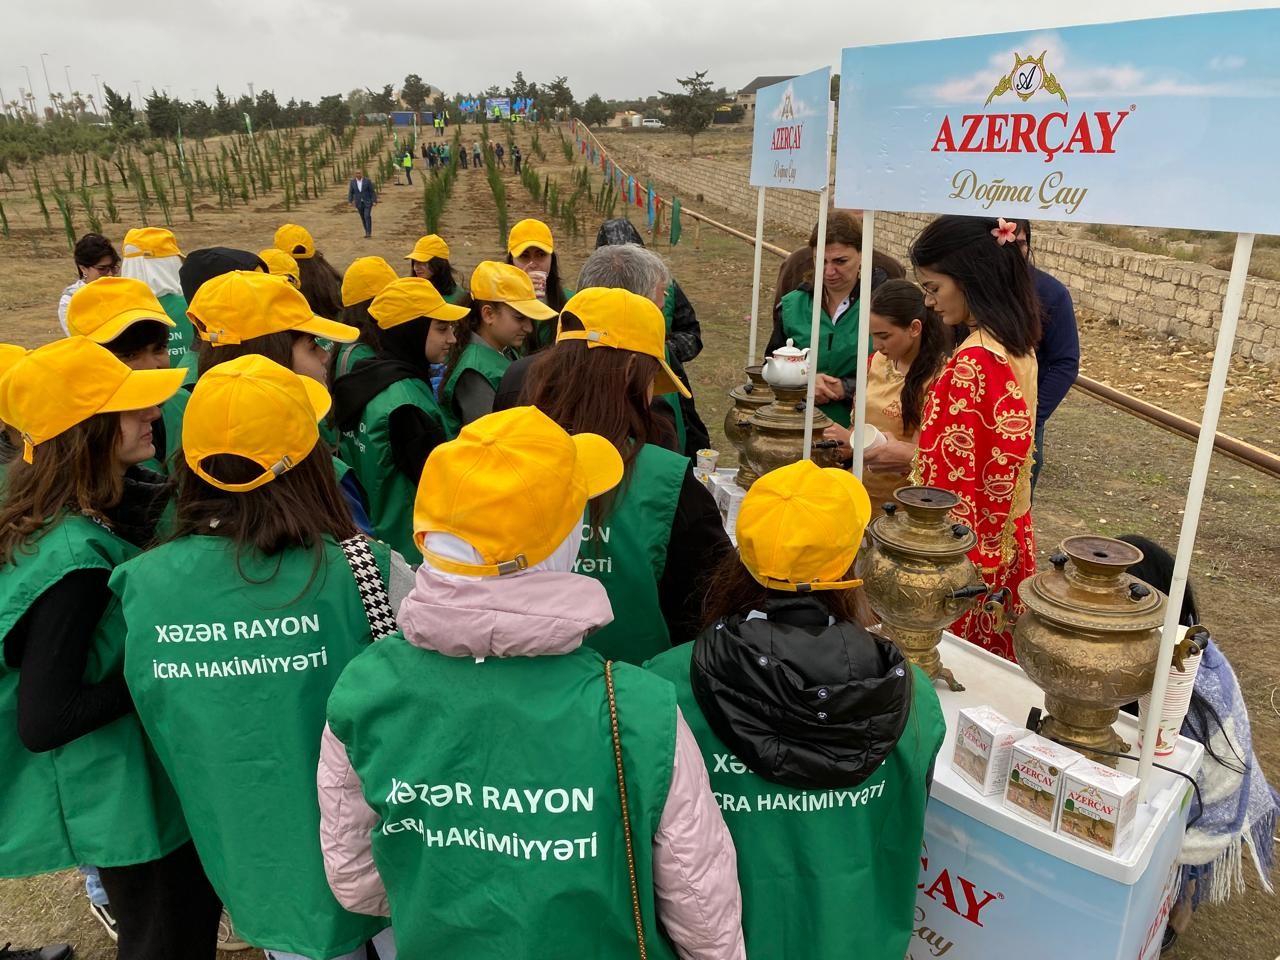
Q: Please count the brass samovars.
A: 4